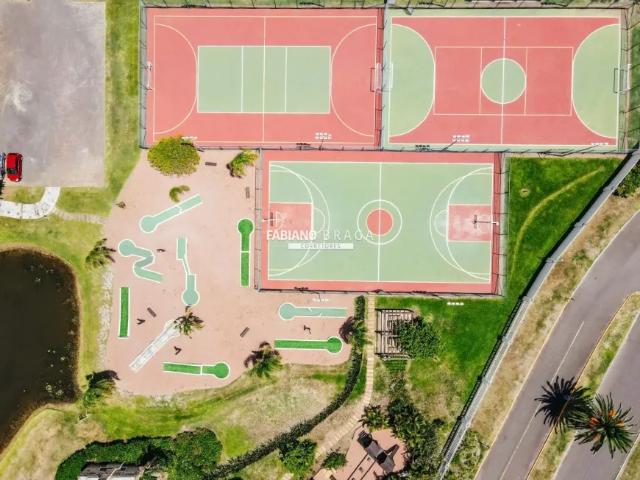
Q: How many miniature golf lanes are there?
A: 9